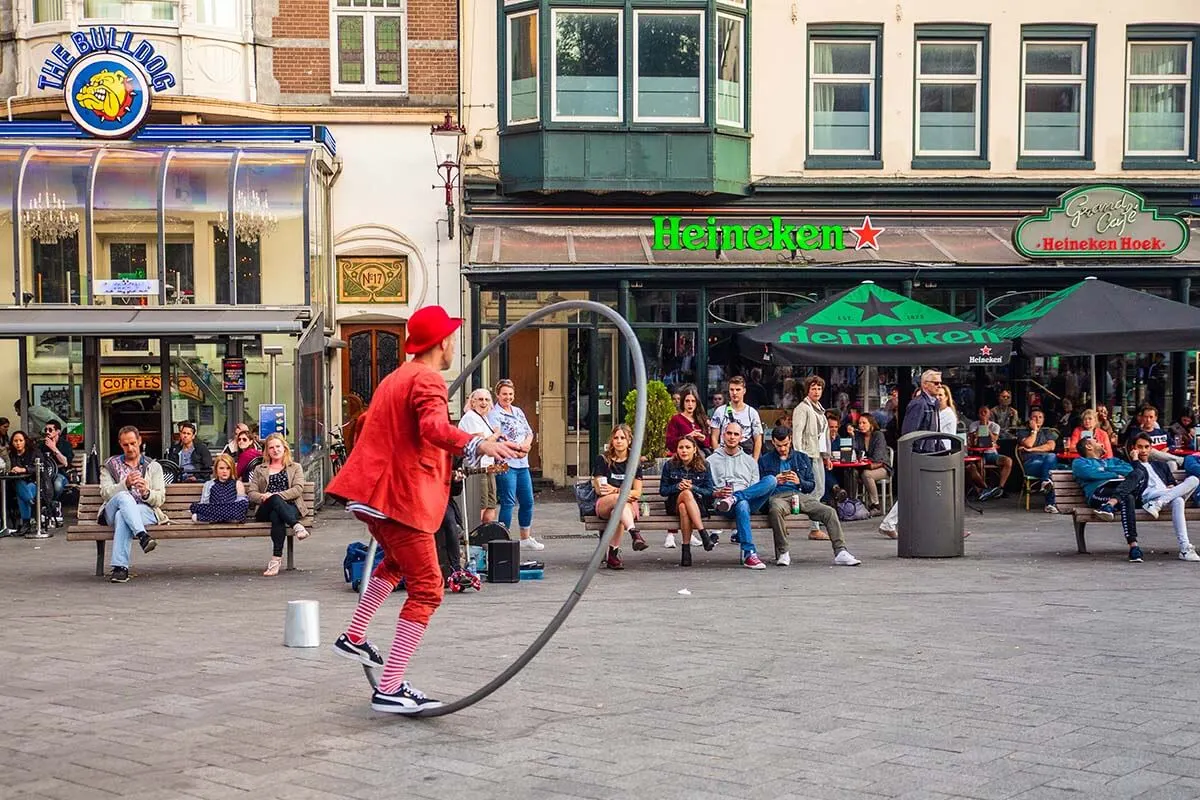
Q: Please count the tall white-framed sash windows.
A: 4